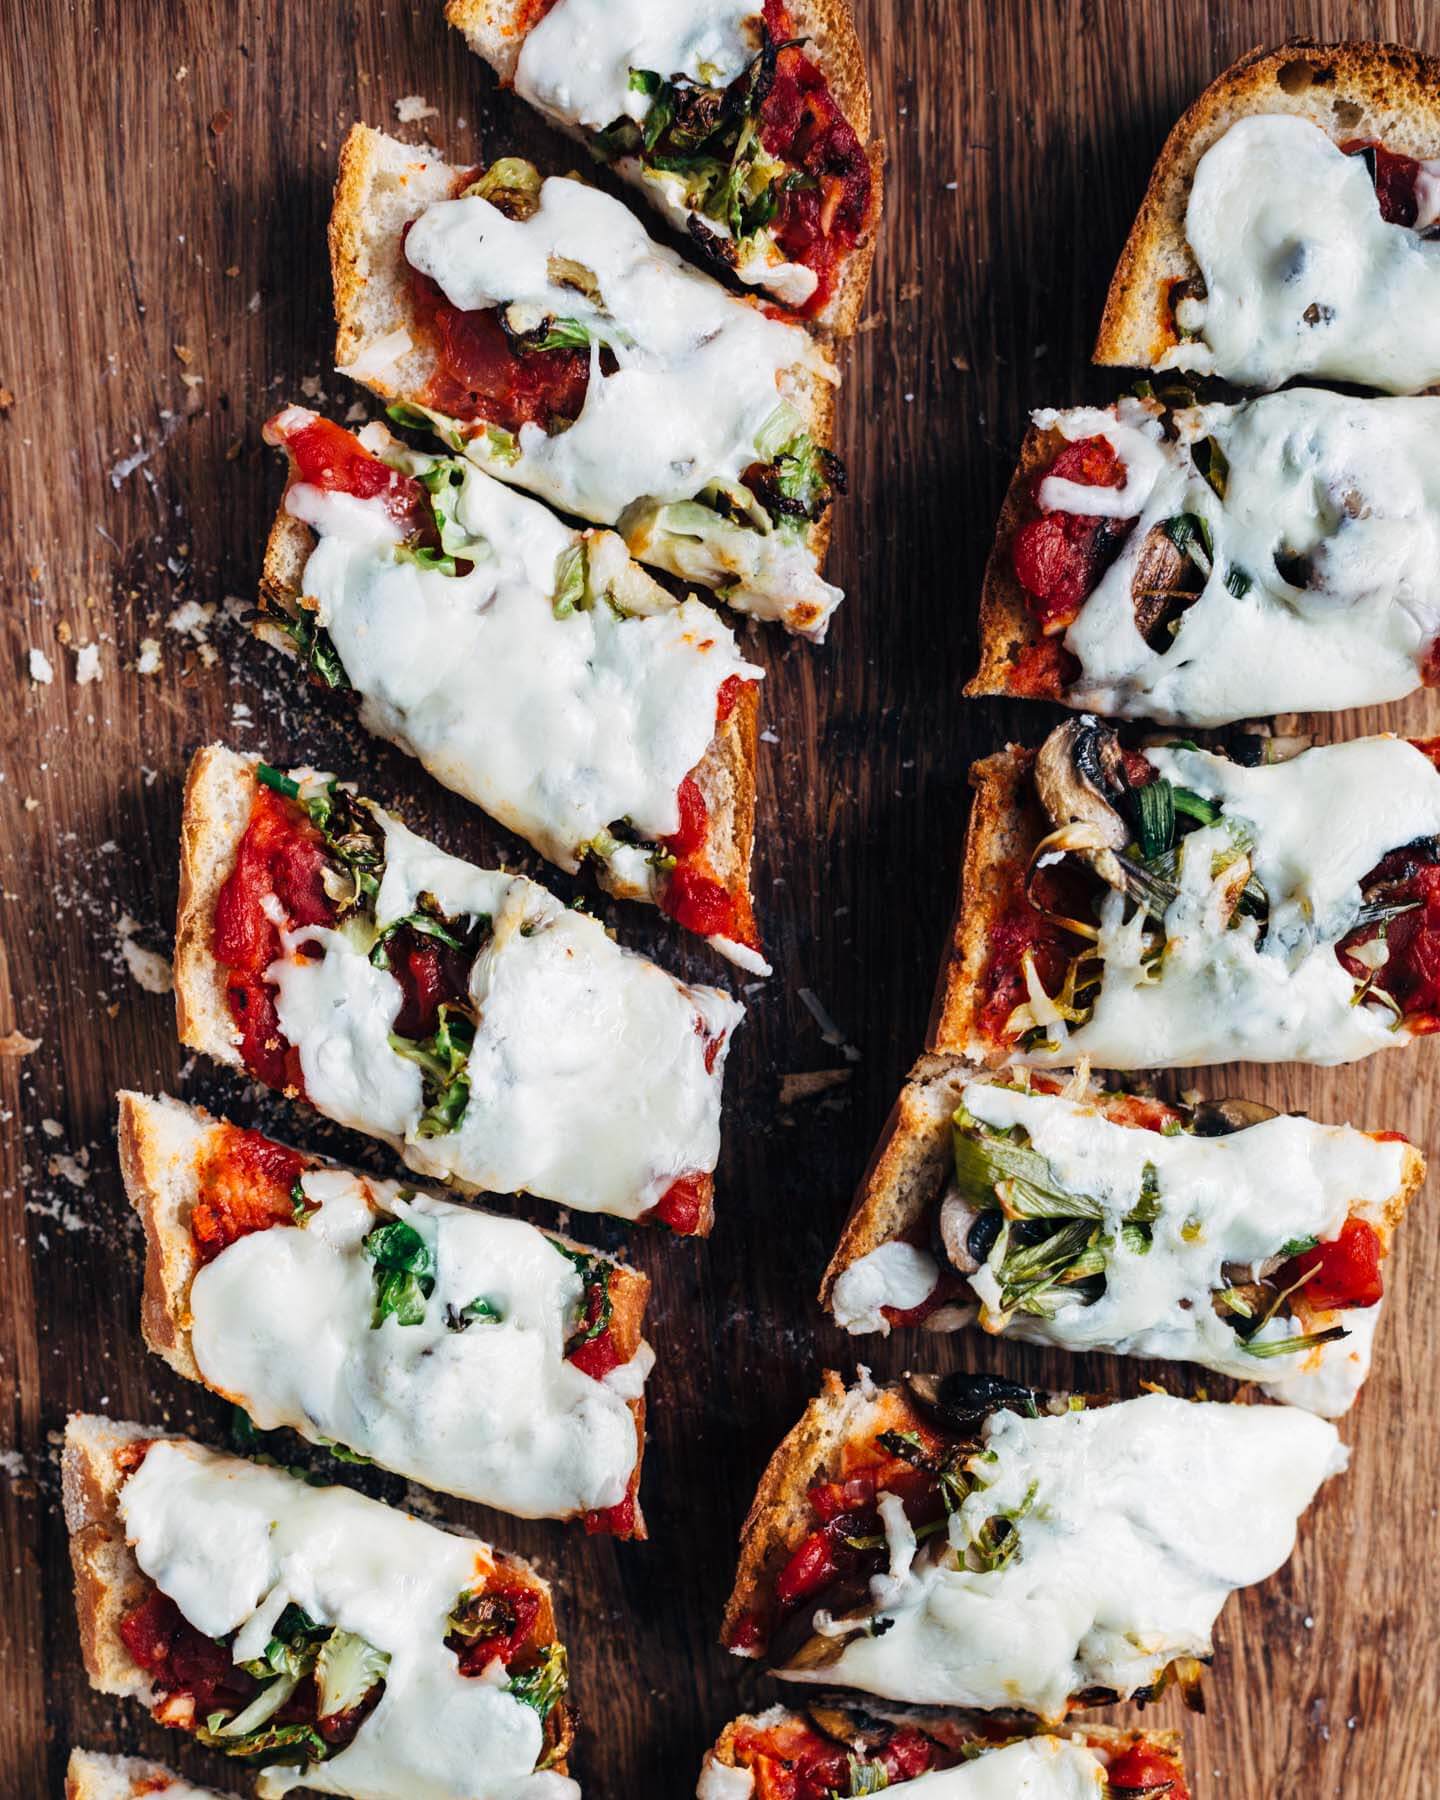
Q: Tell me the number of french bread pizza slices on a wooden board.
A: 13